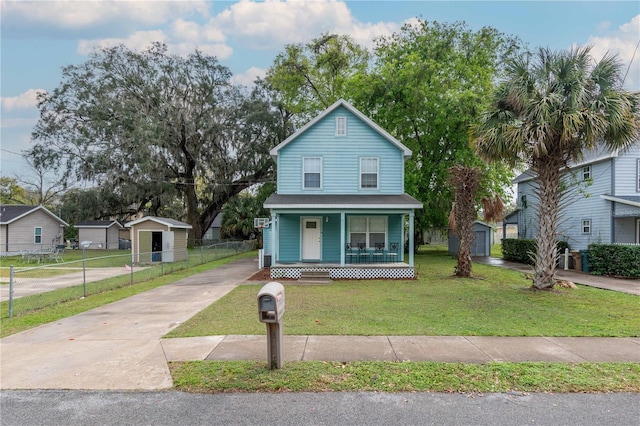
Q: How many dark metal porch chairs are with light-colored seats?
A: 4